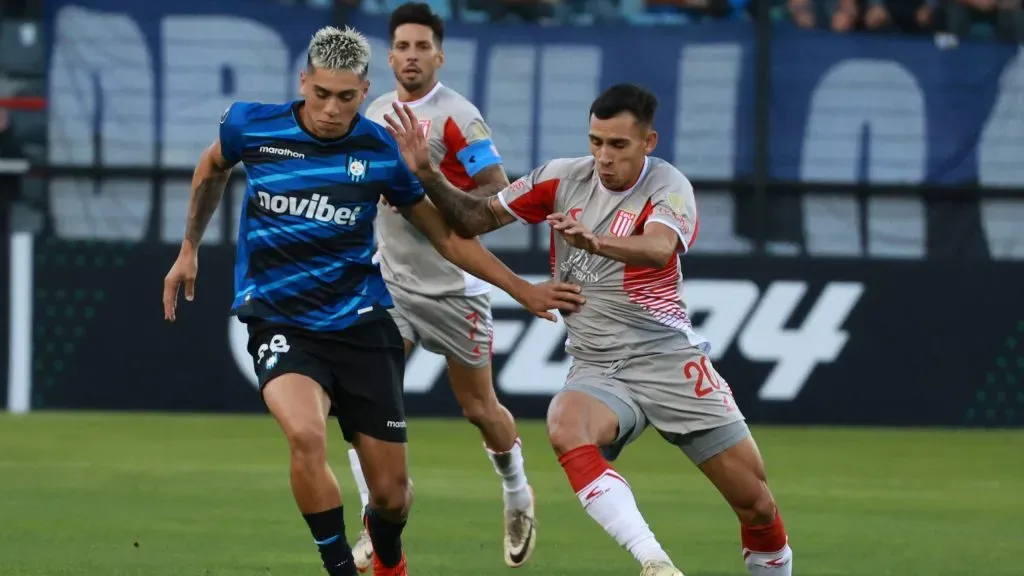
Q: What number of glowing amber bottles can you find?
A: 0